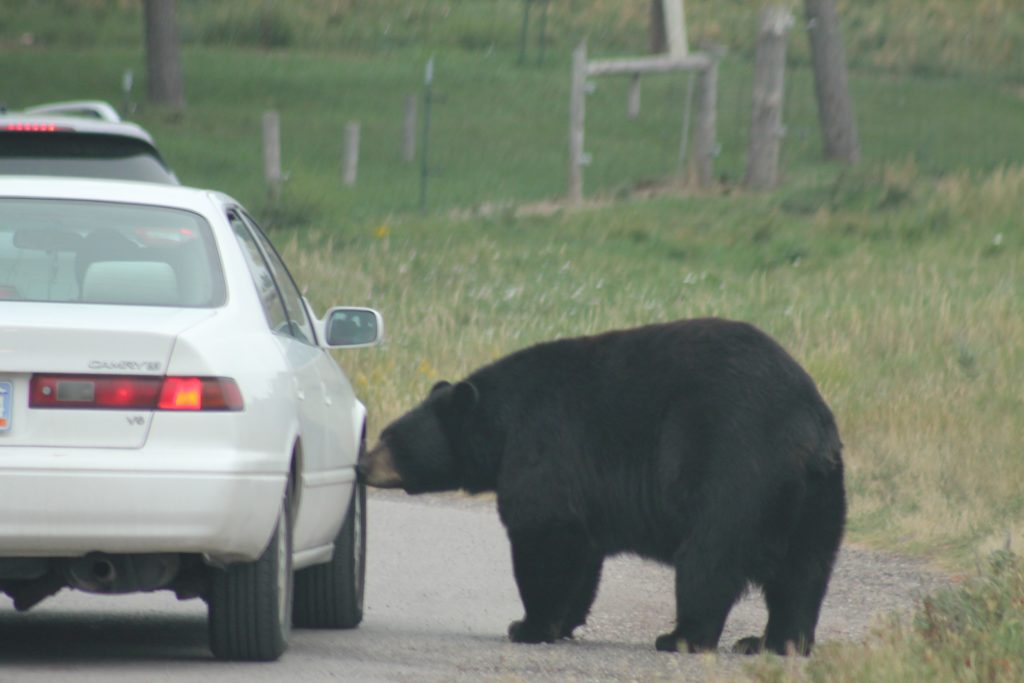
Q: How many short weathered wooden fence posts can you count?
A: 3